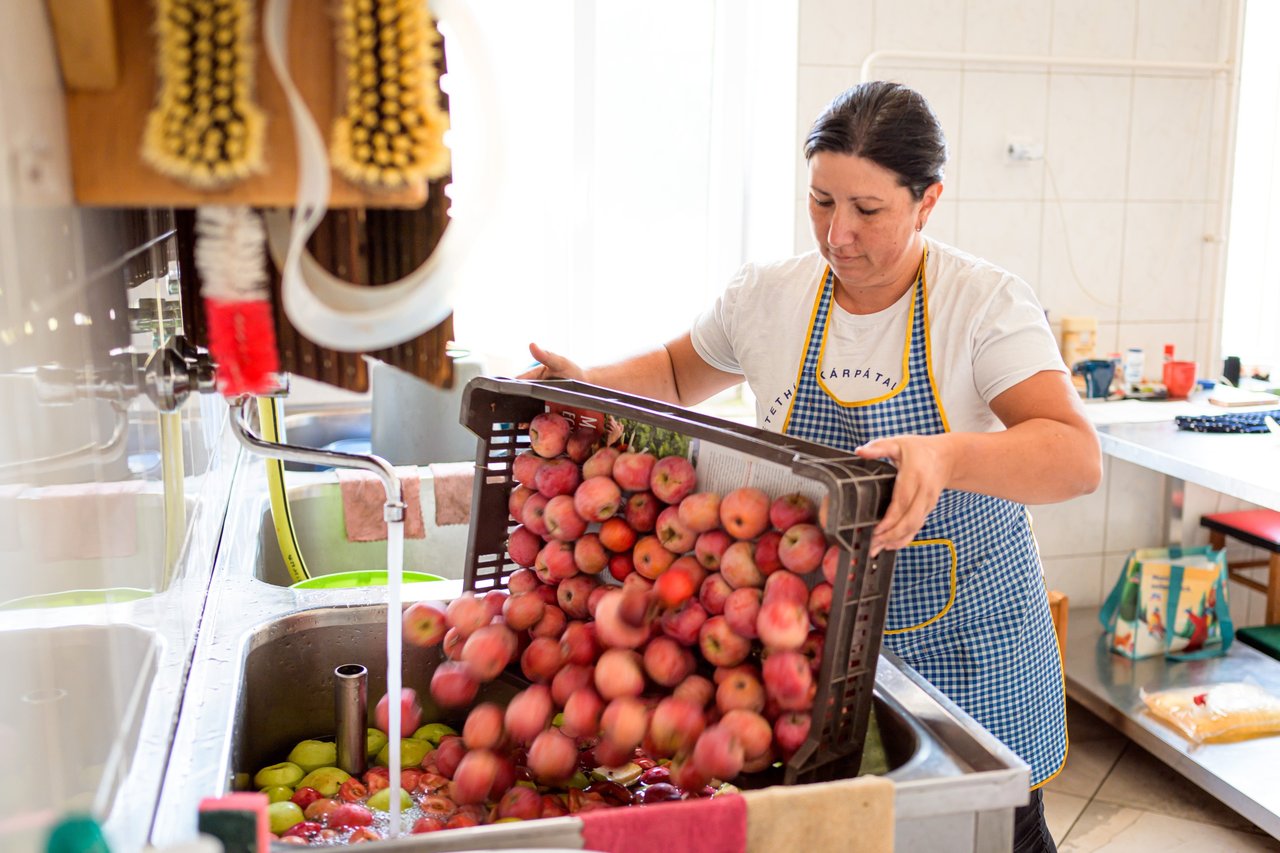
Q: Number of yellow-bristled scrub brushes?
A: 2